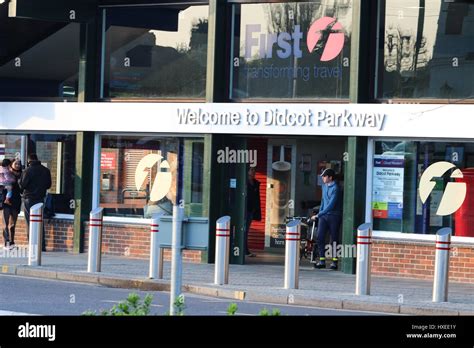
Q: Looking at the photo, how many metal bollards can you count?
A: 7